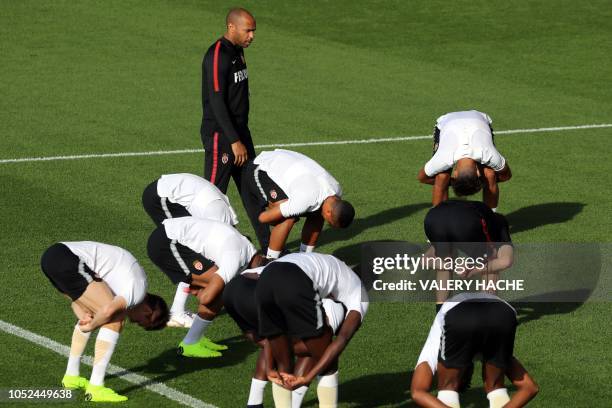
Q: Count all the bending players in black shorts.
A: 9